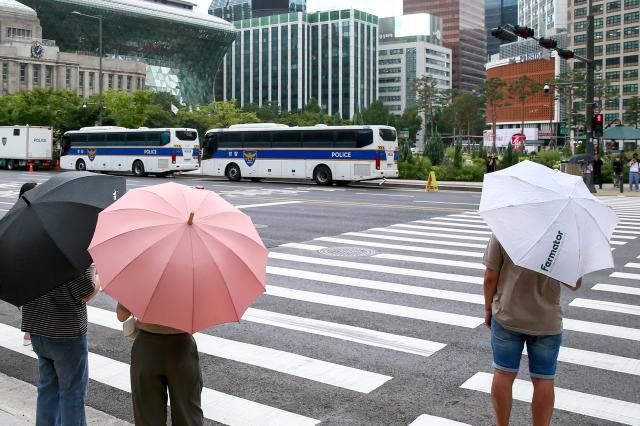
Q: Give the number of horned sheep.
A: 0